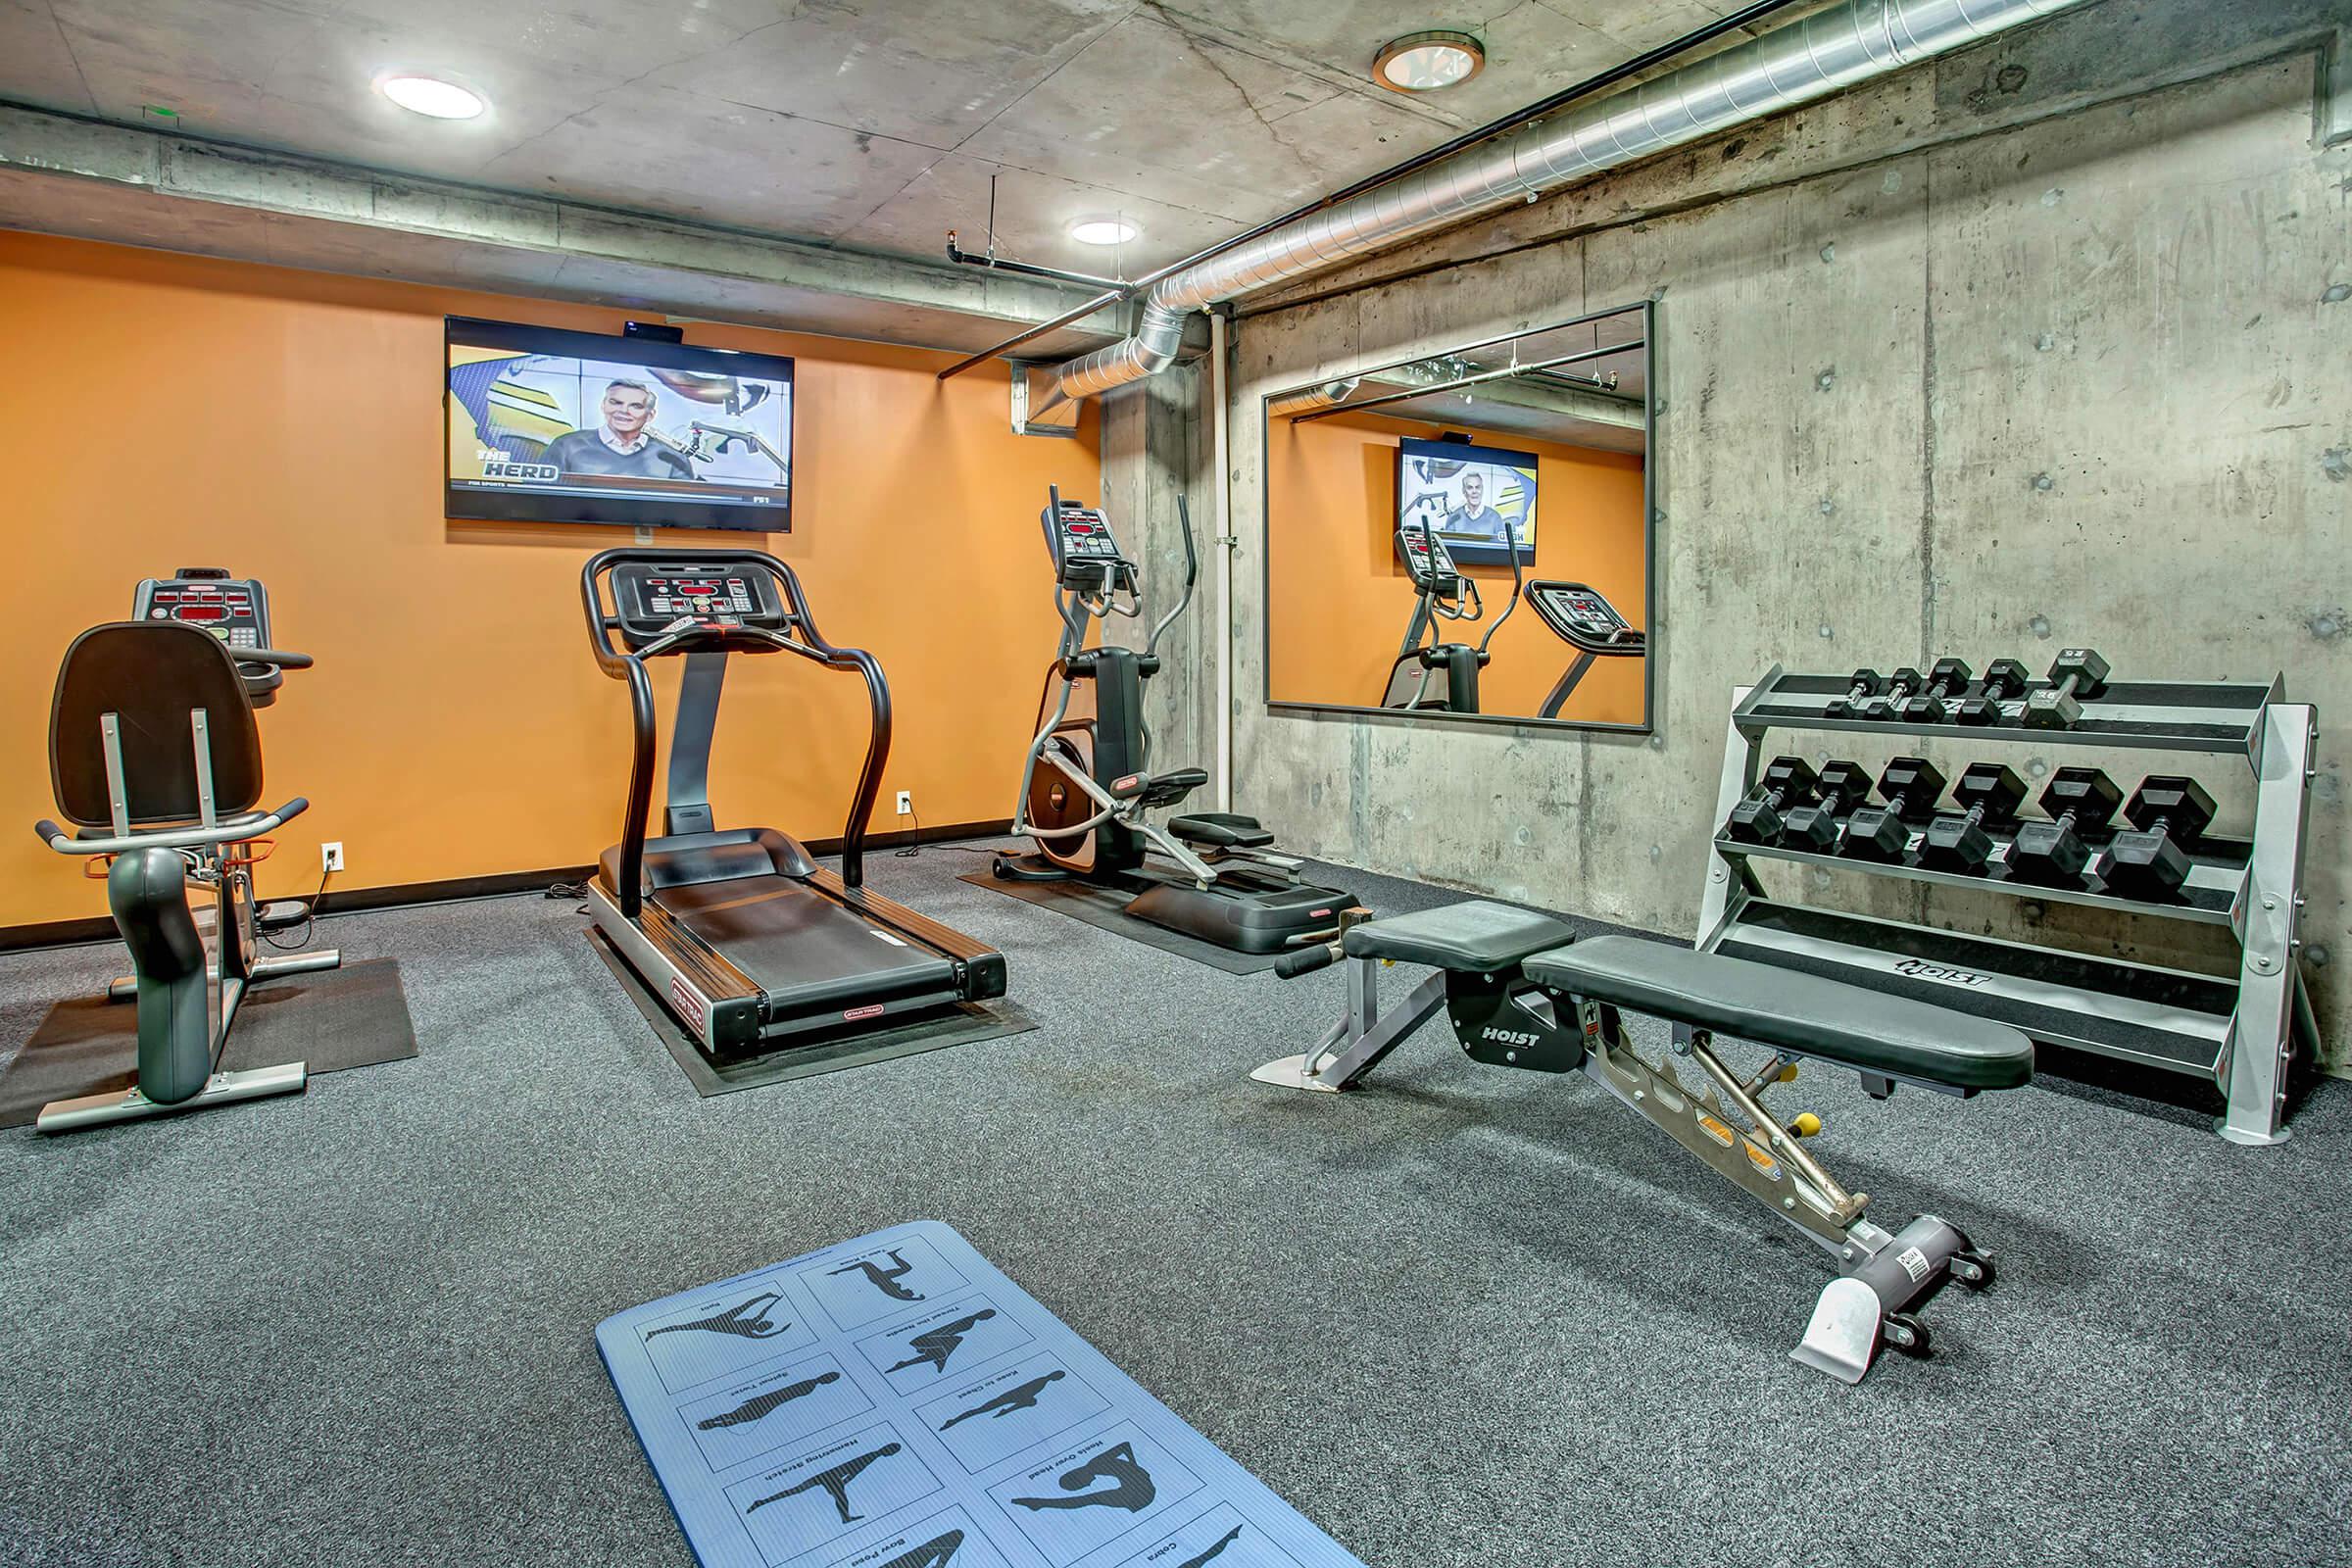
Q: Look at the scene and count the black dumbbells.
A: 10